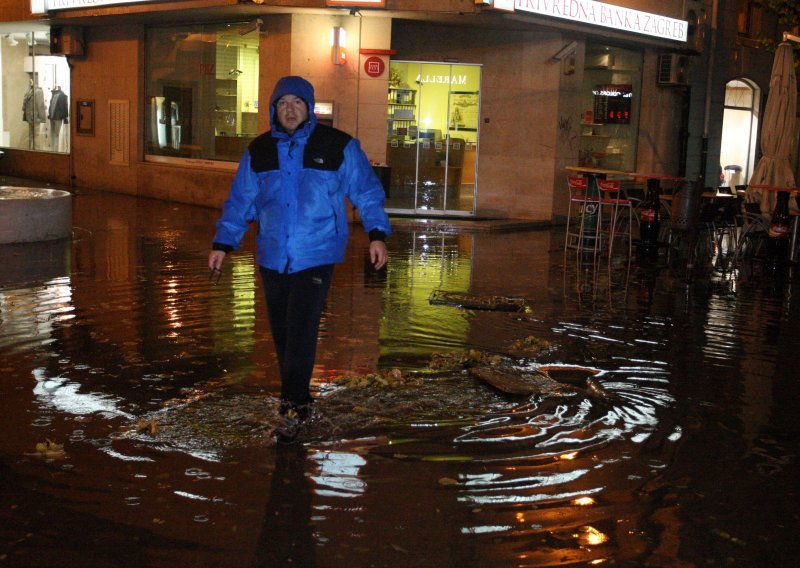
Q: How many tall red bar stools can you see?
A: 2